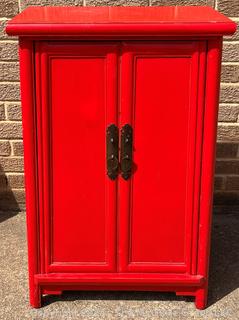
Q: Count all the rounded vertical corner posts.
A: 2